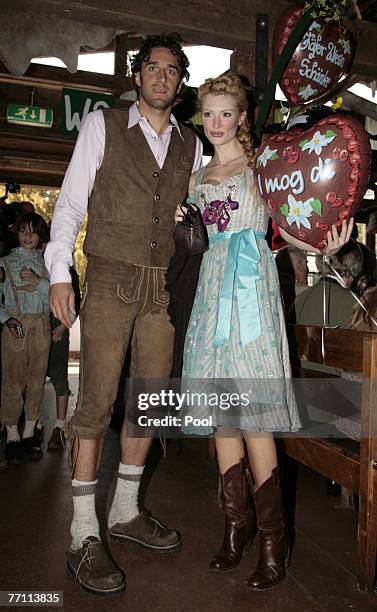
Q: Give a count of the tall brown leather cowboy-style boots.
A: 2